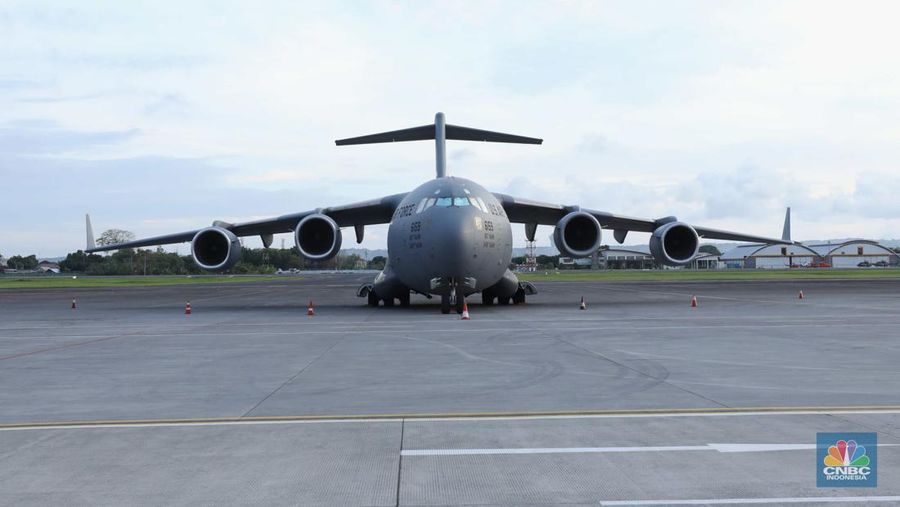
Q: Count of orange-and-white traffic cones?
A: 7